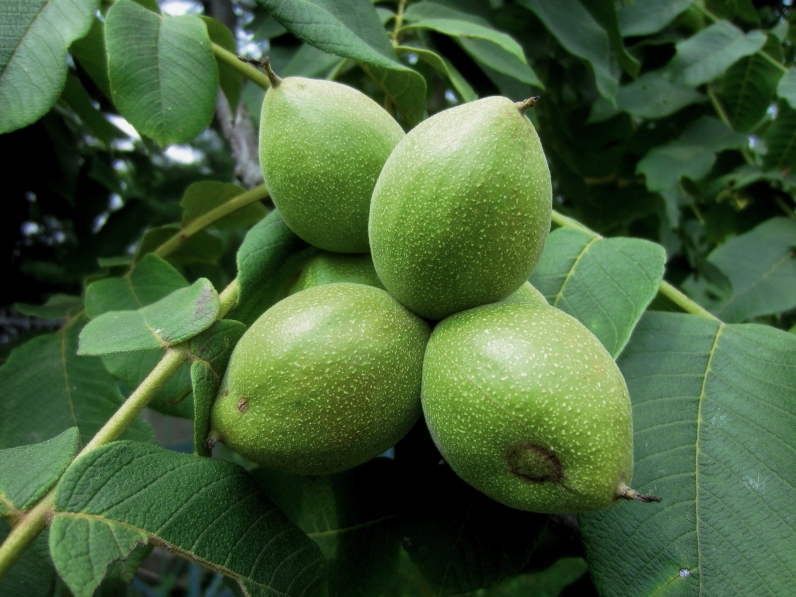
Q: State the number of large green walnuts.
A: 4